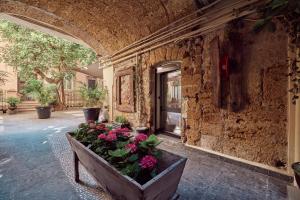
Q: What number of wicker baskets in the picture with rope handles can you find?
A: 0